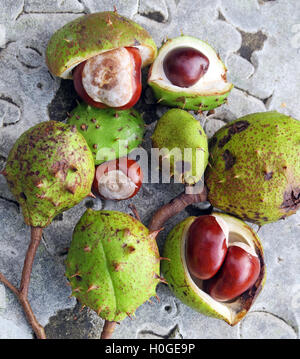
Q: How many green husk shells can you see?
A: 8